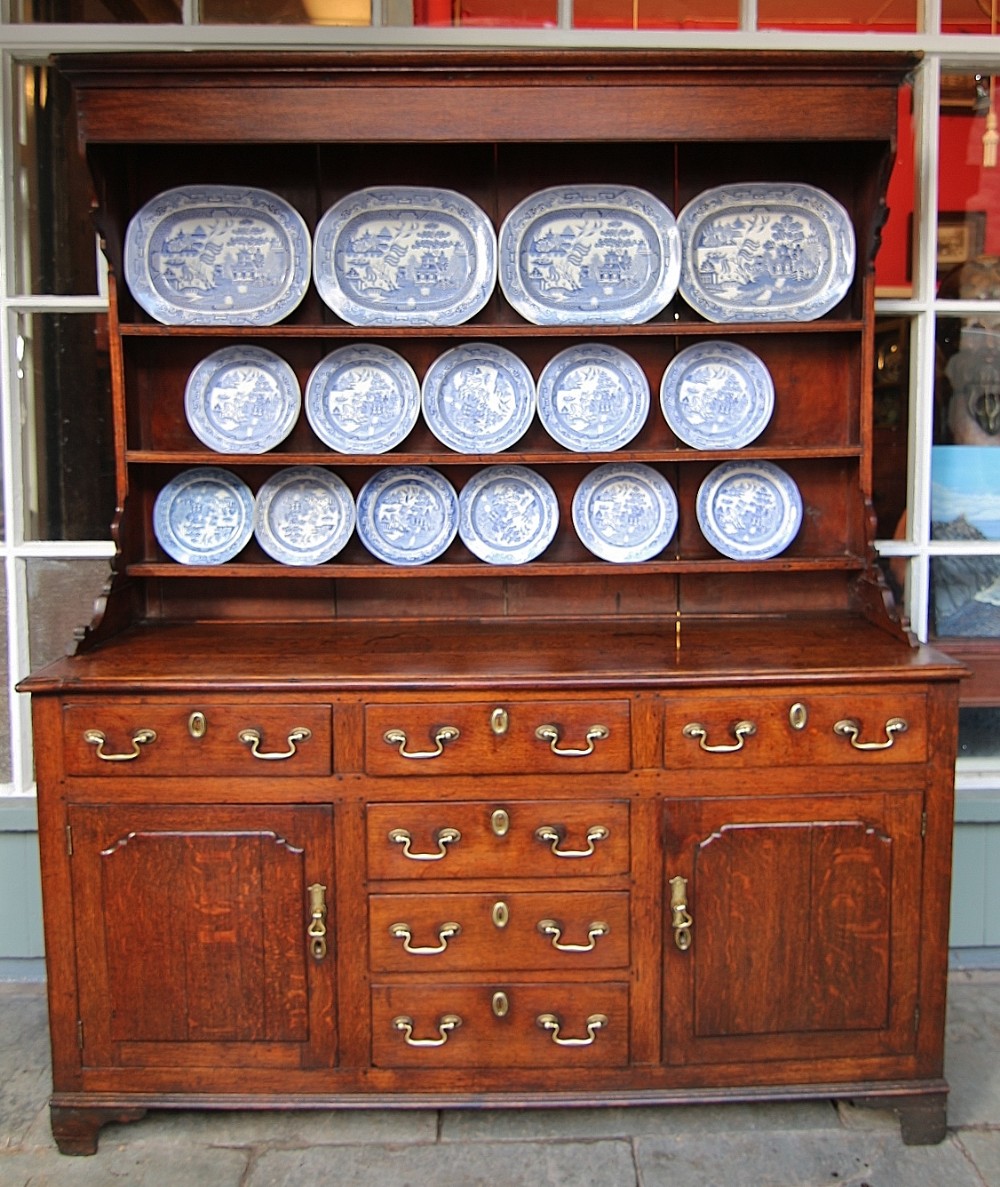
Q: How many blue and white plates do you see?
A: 15